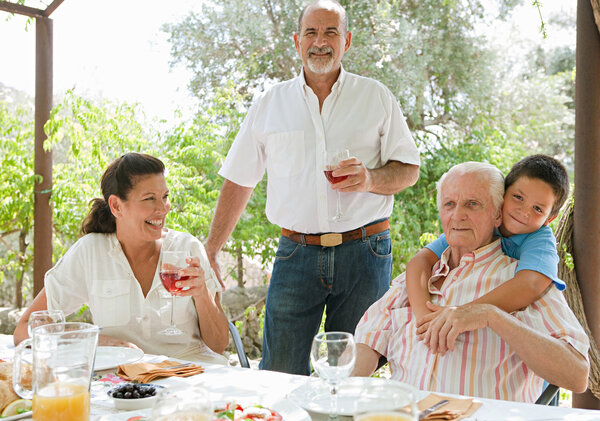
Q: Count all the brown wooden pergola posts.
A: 2